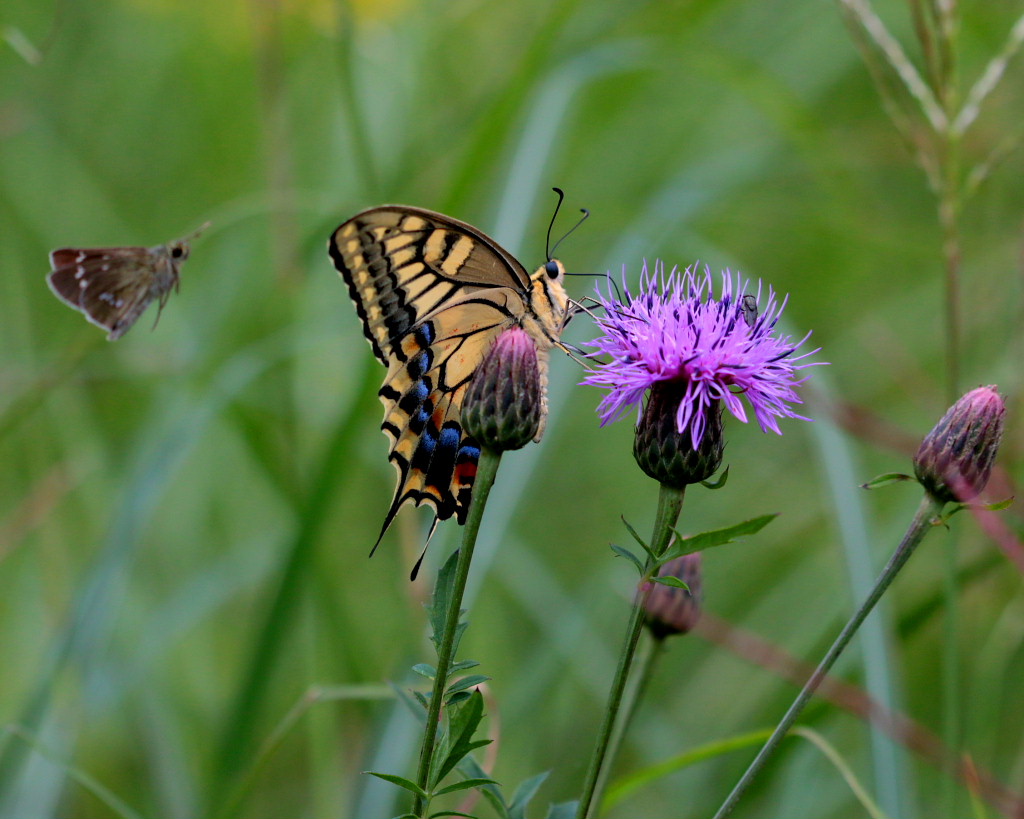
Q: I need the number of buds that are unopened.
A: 3